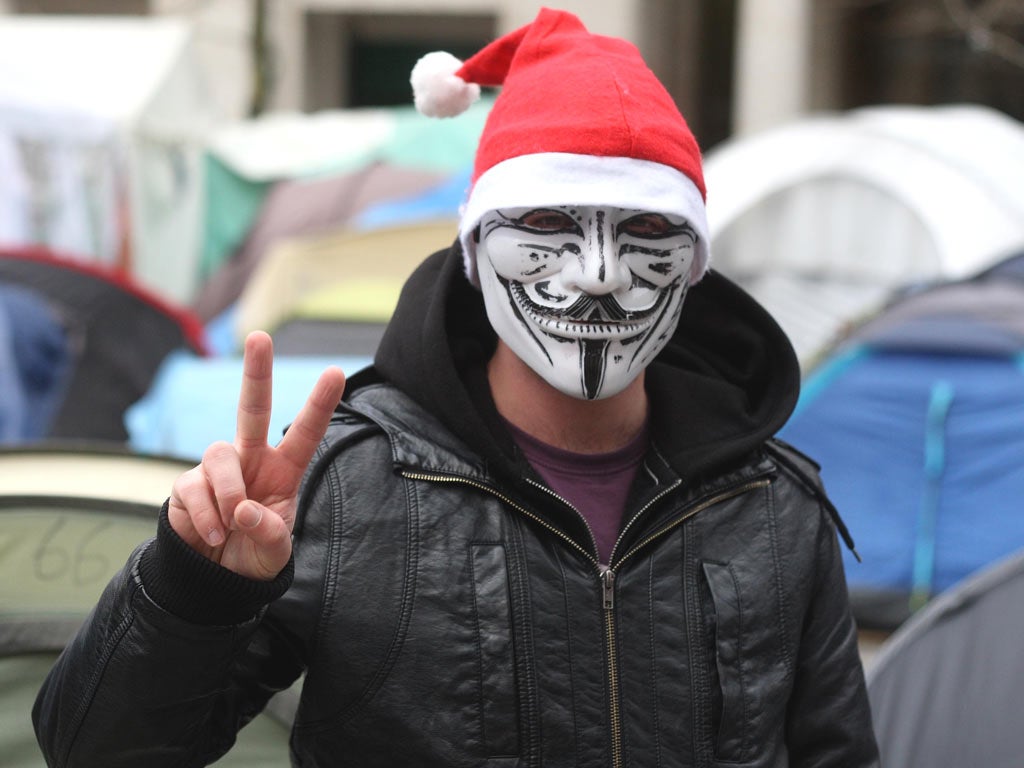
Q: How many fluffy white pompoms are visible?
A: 1